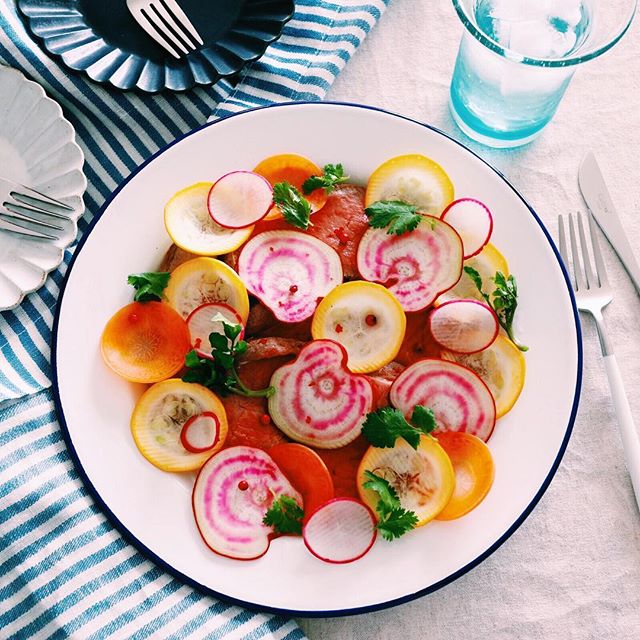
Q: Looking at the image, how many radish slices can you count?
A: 6